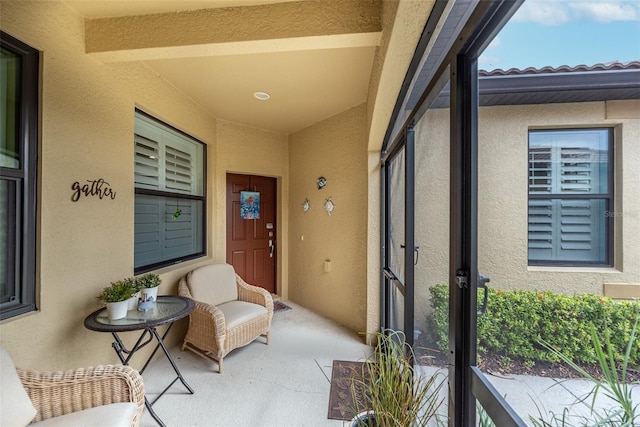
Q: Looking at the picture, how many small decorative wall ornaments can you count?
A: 3